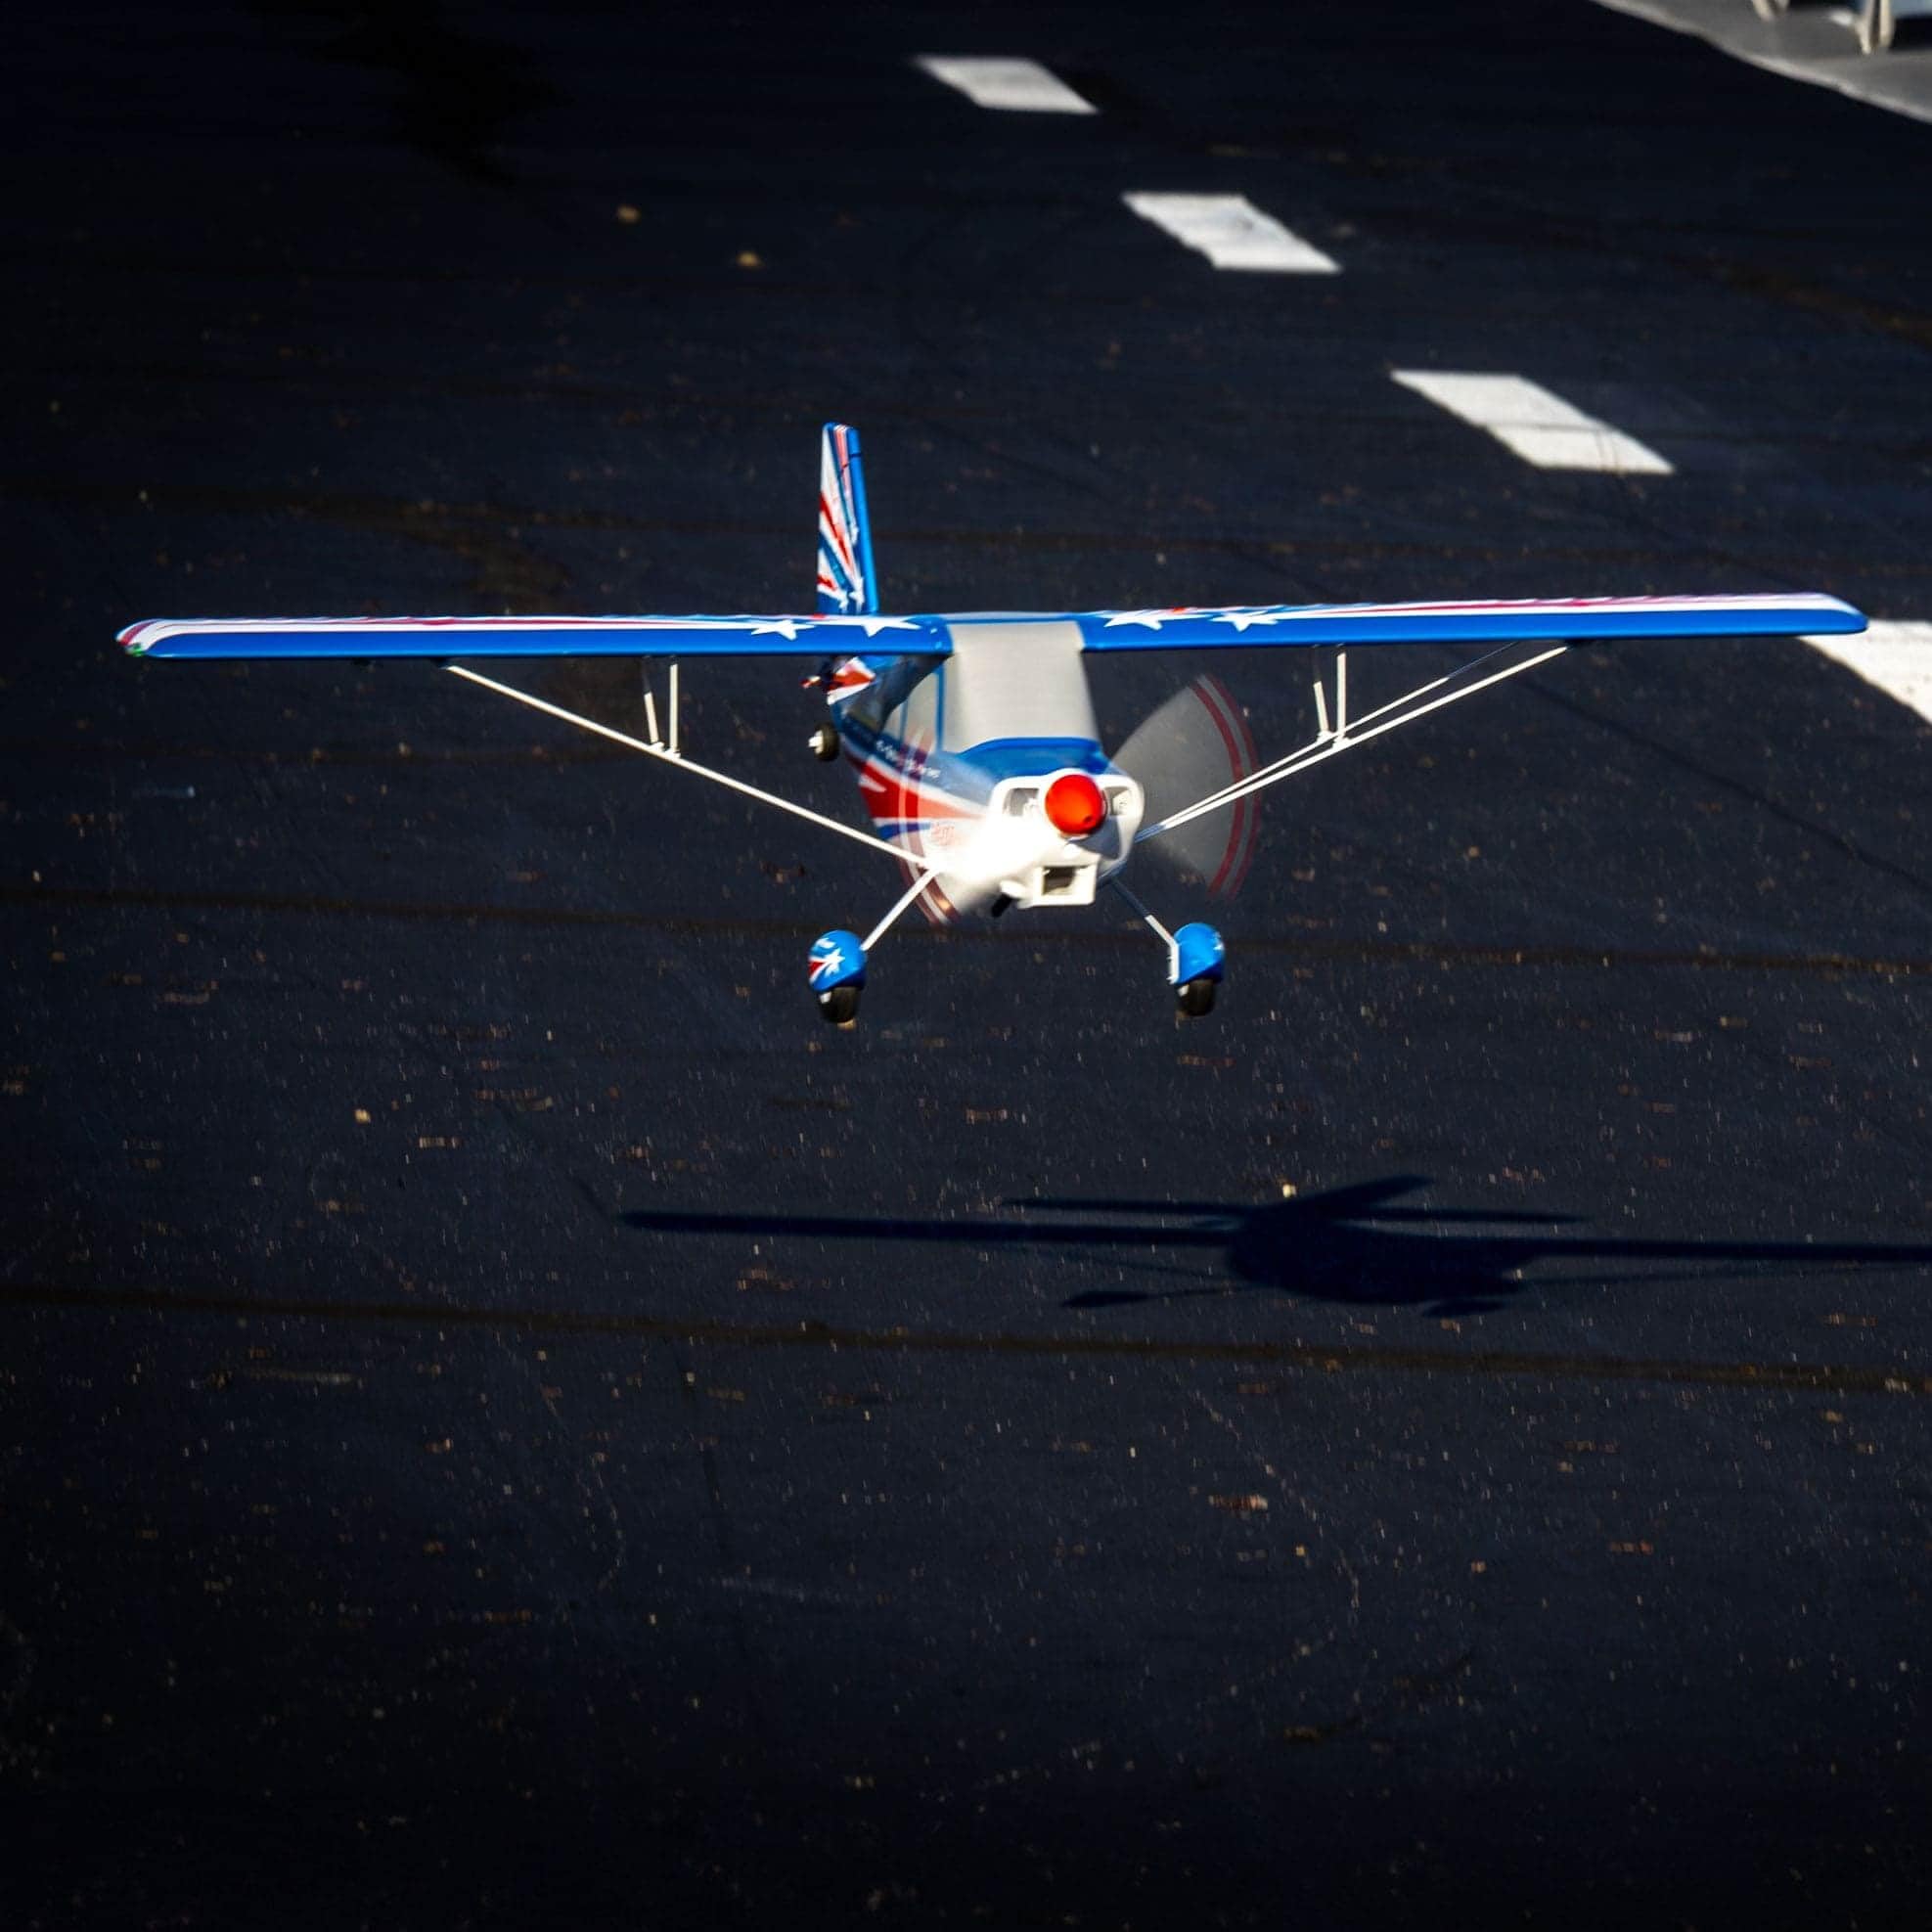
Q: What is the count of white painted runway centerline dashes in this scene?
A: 4